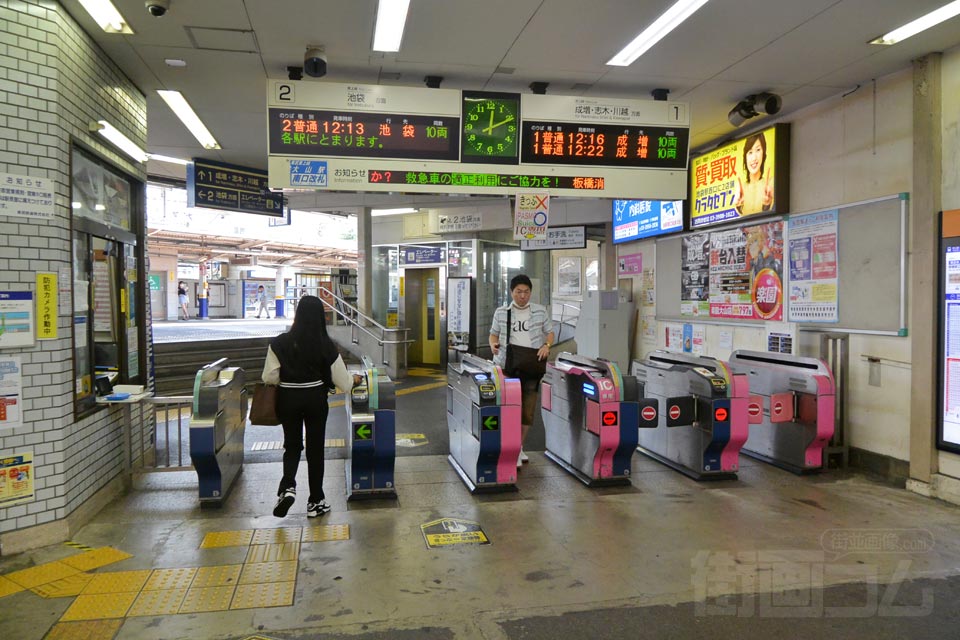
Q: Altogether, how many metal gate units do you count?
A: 6